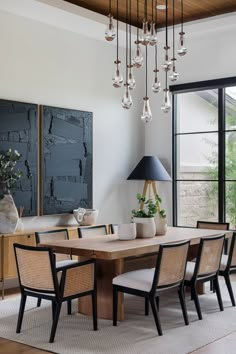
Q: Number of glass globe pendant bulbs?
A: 13